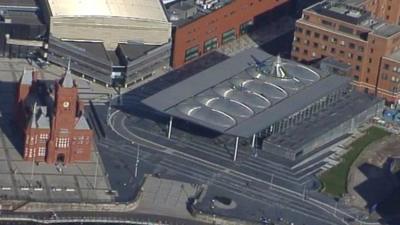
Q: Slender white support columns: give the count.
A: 3